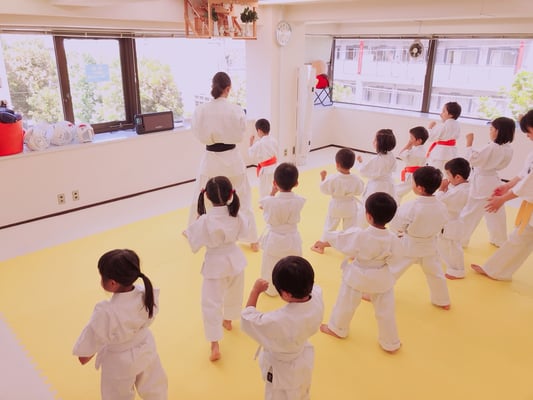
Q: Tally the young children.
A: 13